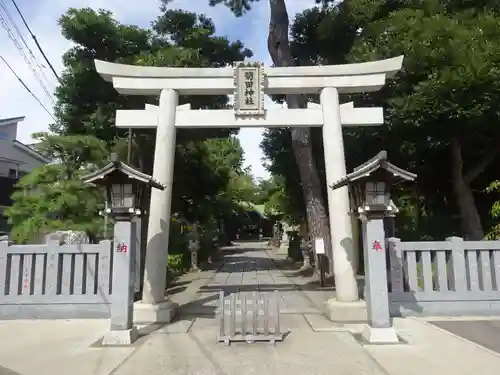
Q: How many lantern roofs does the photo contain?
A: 2